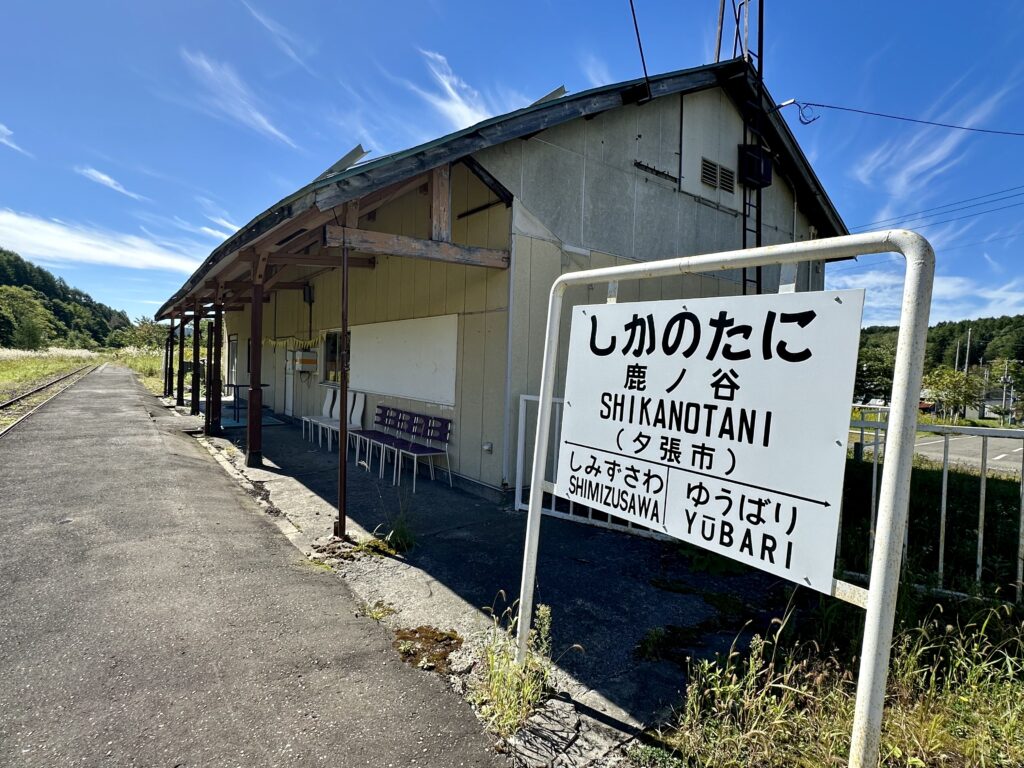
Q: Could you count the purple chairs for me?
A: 5